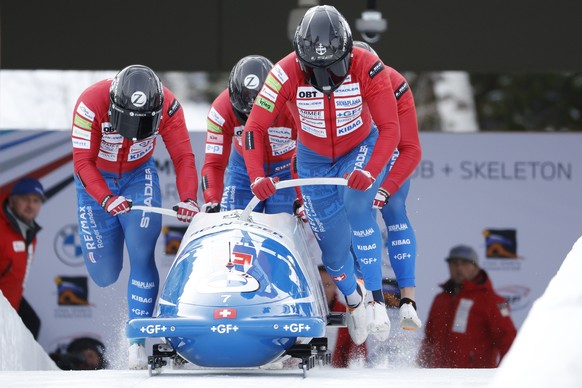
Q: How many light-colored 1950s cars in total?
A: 0